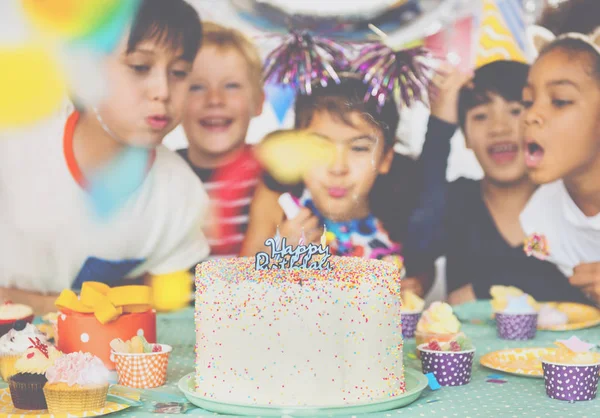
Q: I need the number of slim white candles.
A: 3